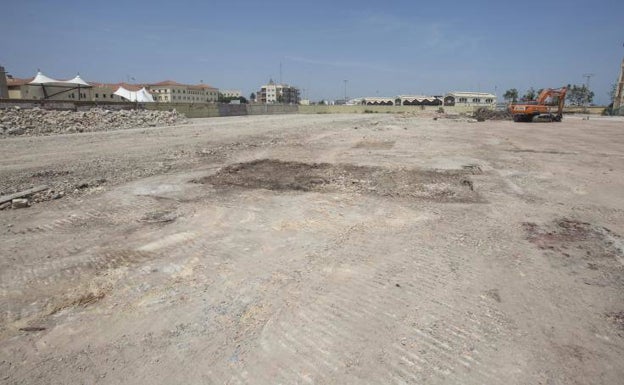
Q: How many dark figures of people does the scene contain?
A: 0